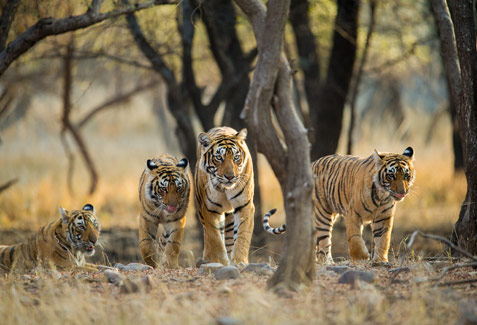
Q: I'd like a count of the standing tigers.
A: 3